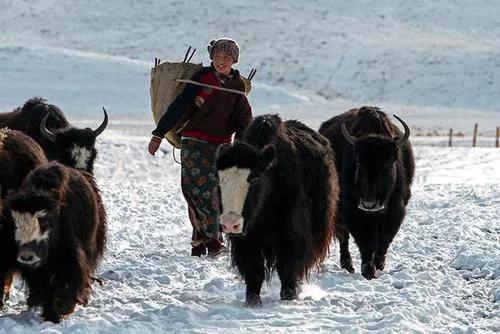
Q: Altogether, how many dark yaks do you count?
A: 5